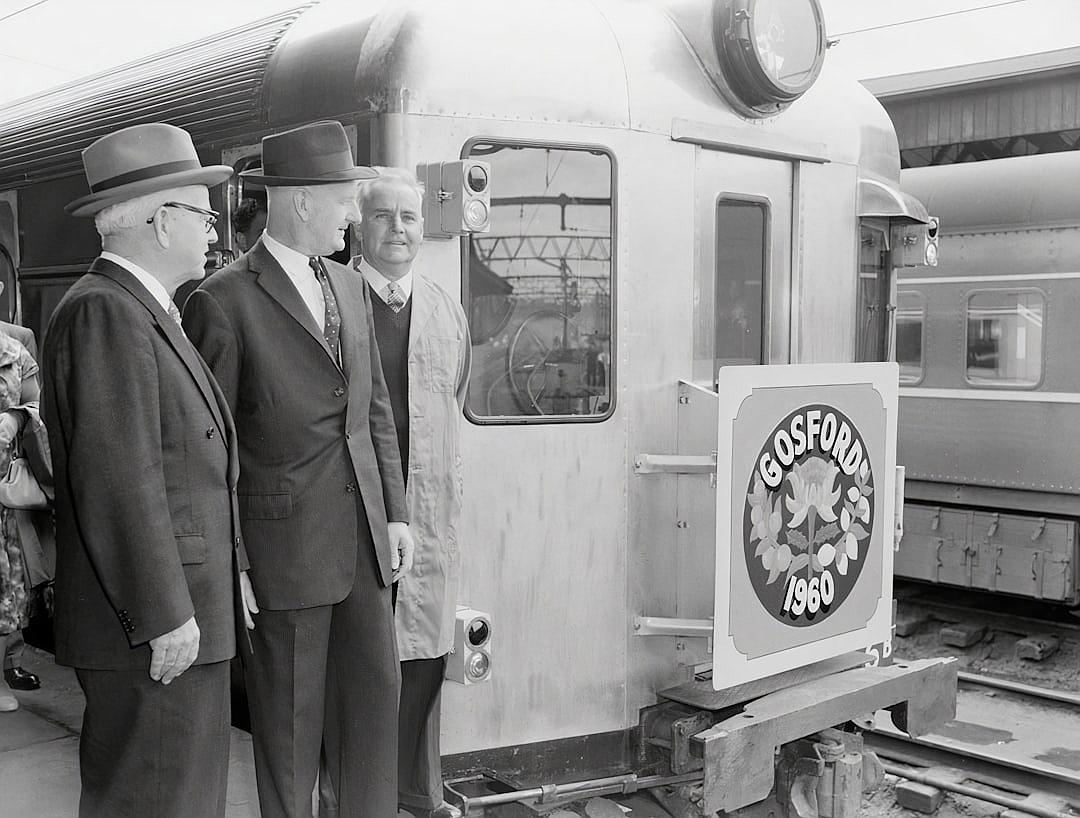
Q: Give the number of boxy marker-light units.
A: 3